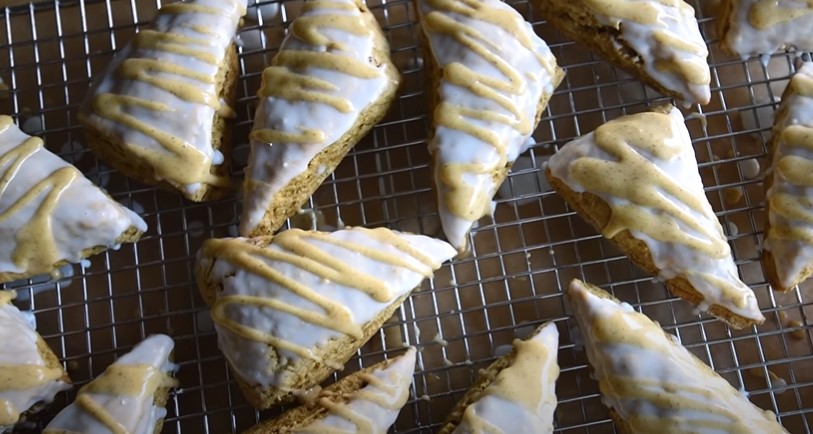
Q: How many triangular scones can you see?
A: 14